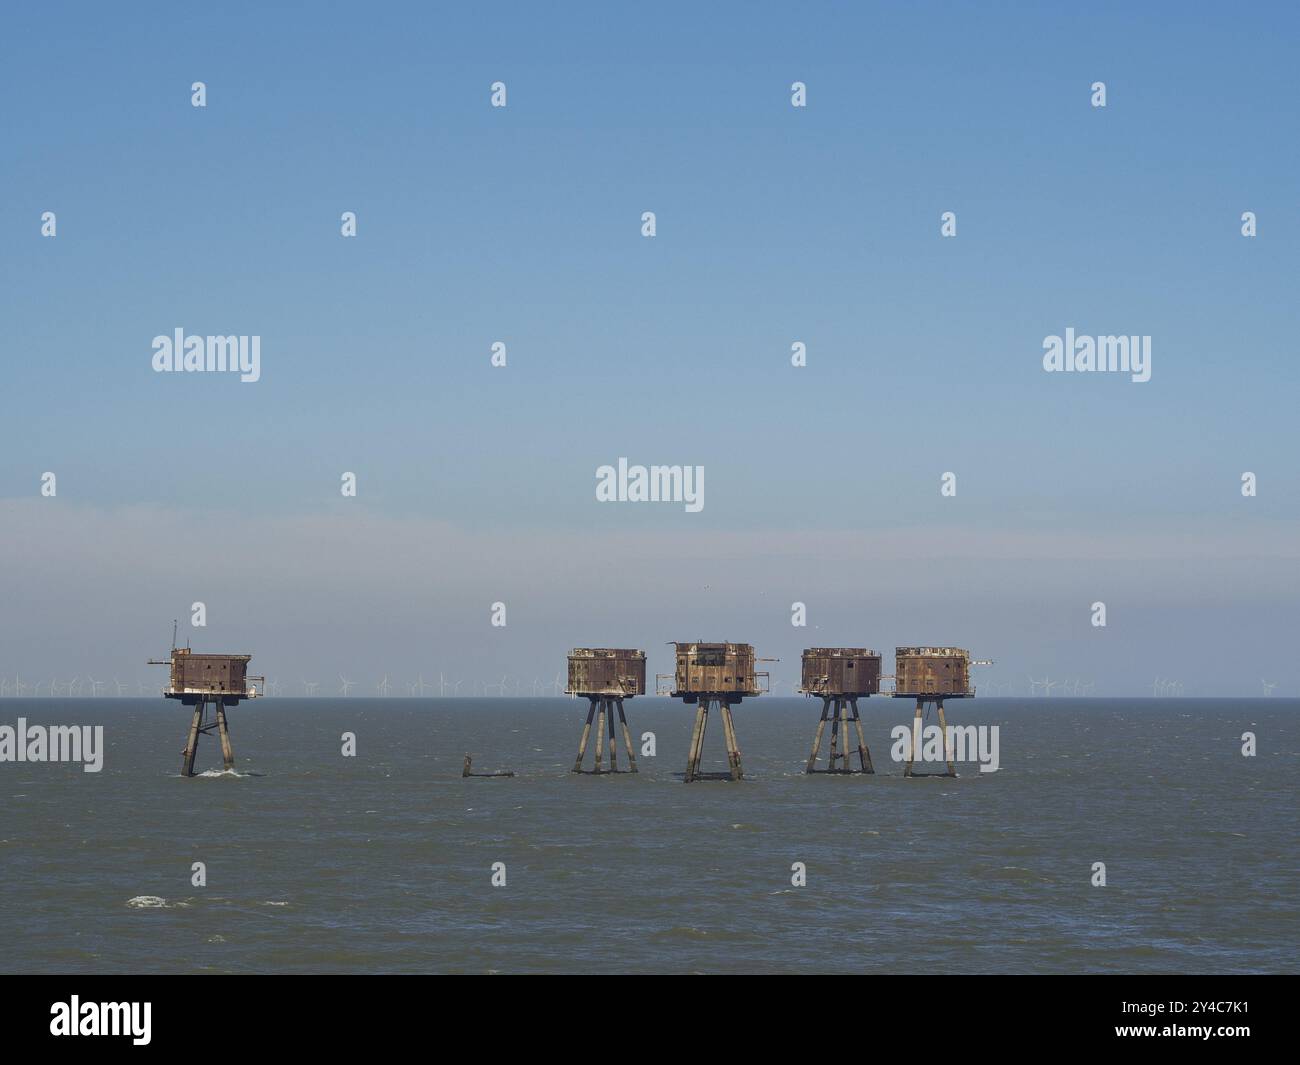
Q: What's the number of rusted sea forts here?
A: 5